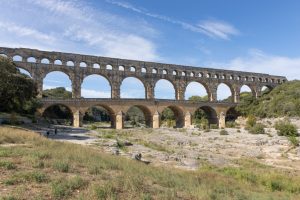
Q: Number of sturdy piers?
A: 5